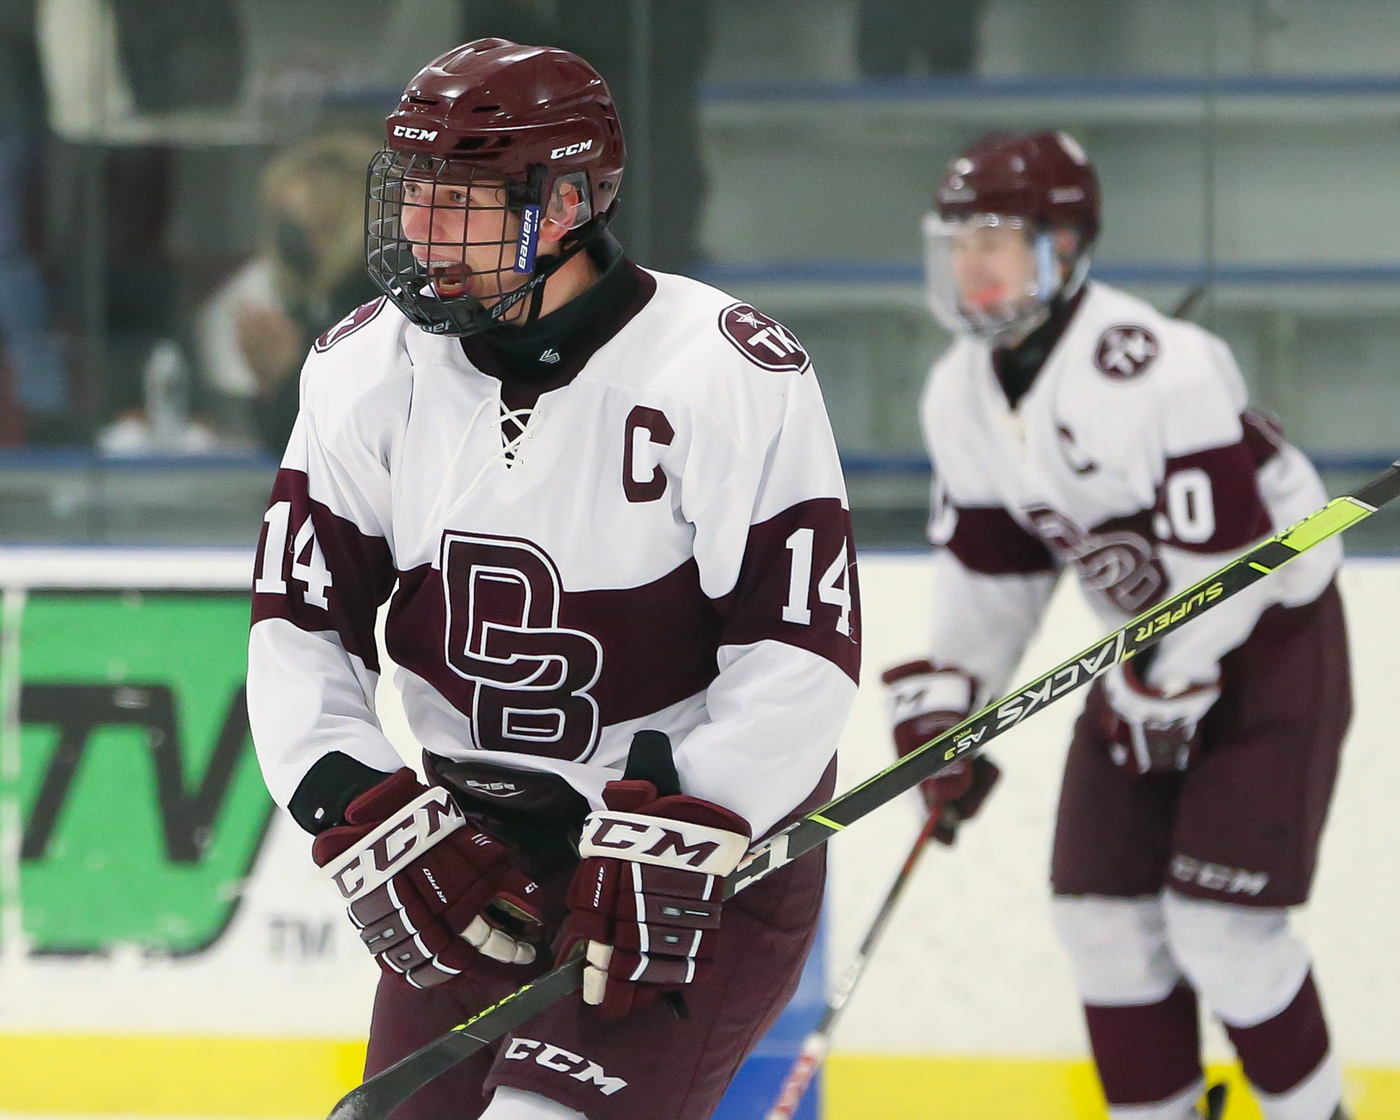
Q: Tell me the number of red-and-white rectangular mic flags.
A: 0